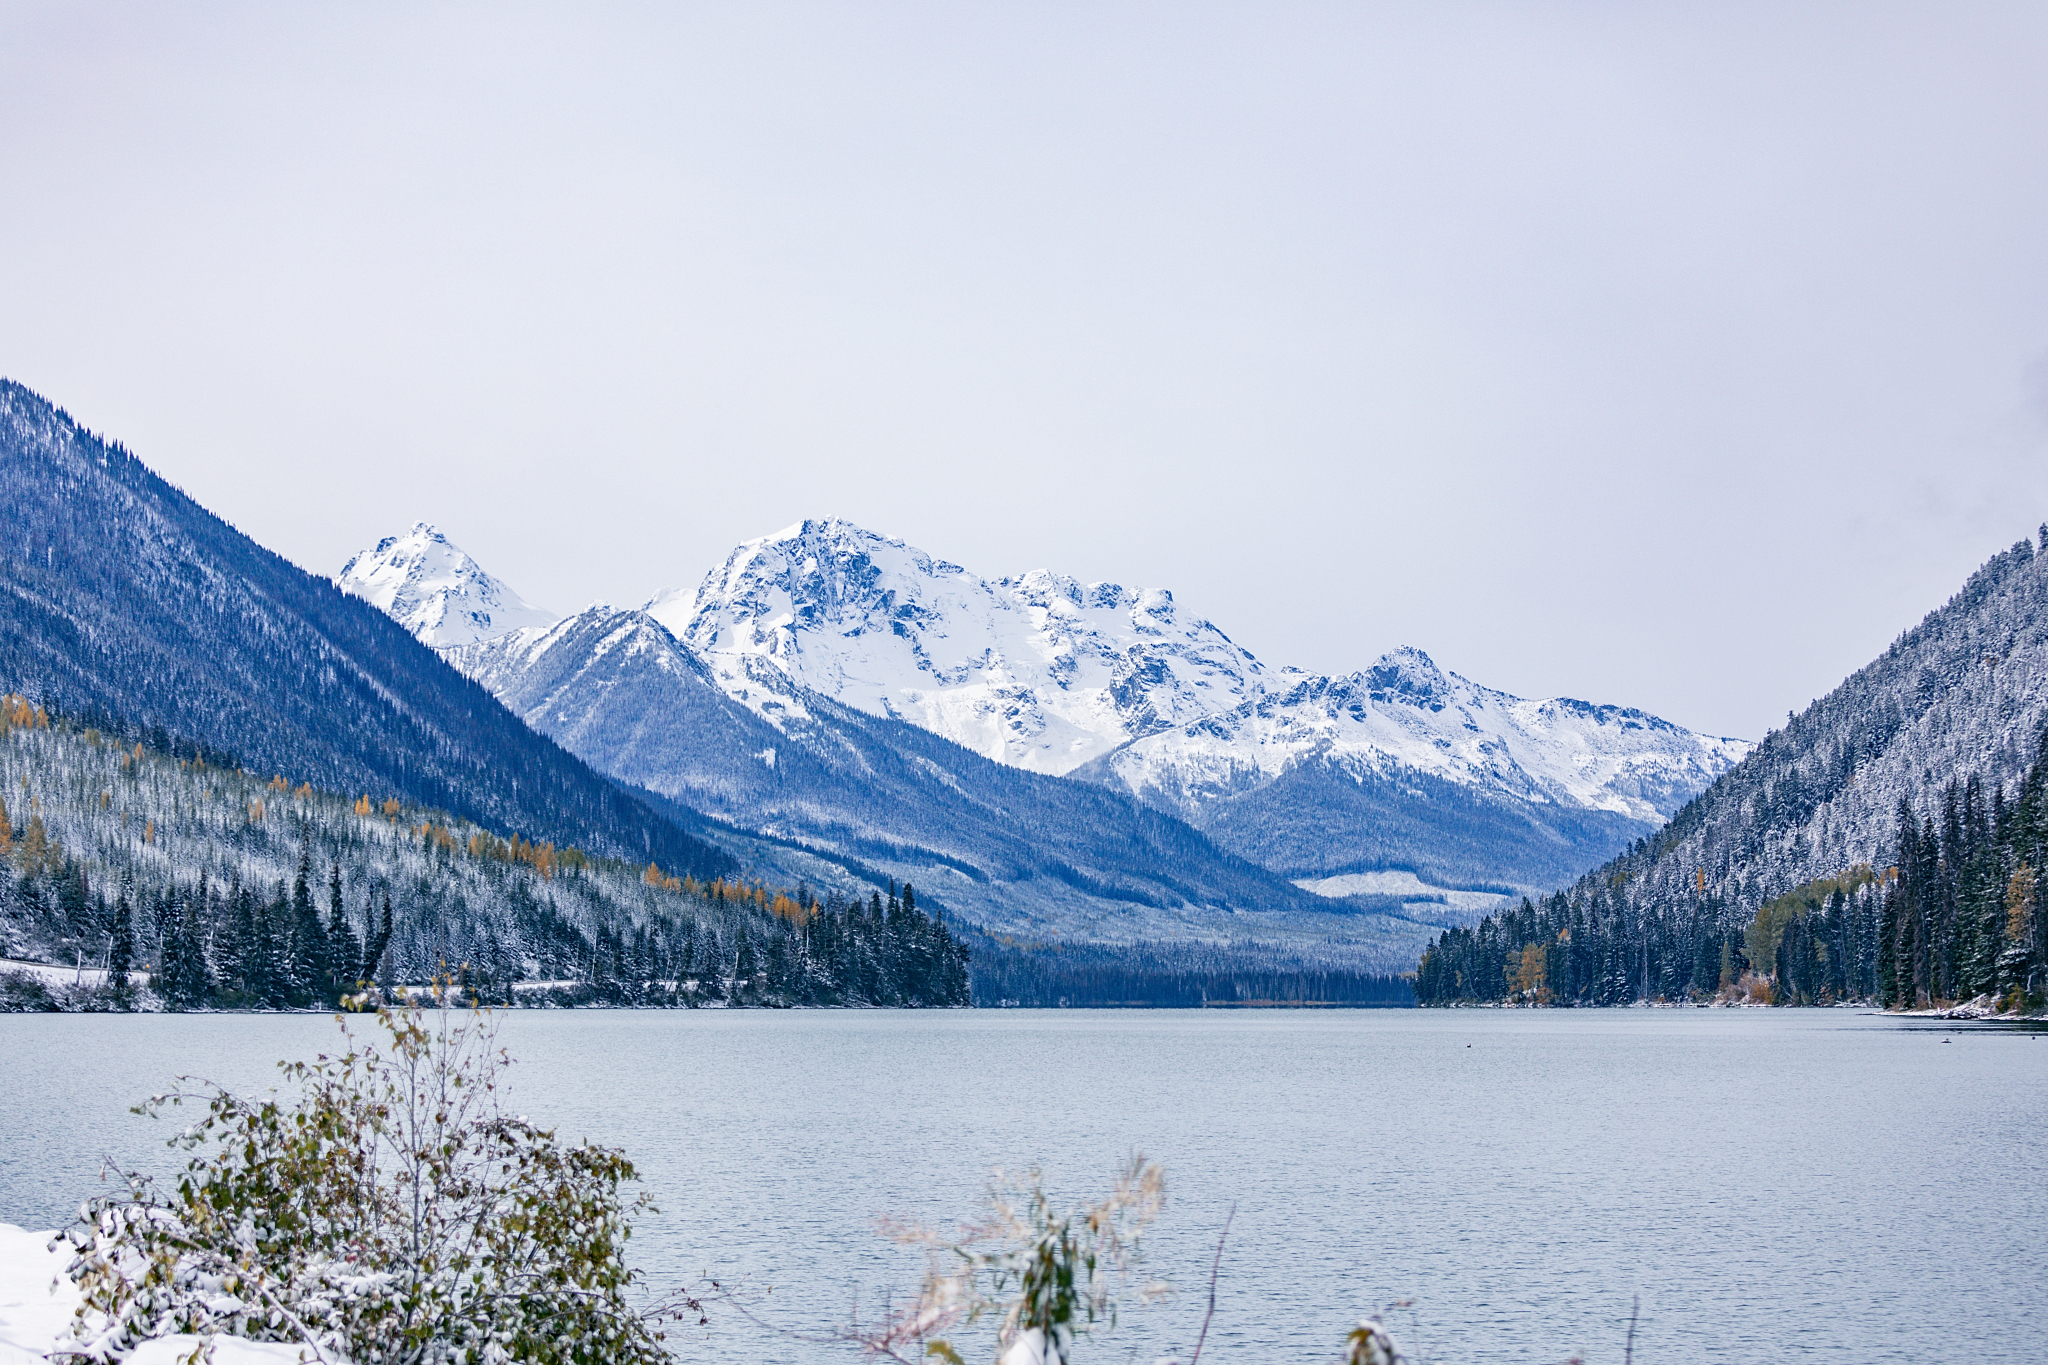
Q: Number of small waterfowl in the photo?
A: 3